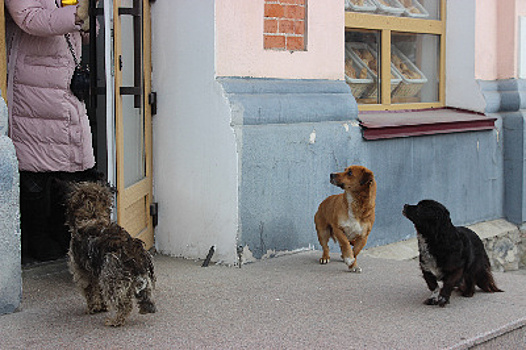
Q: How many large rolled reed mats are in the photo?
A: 0